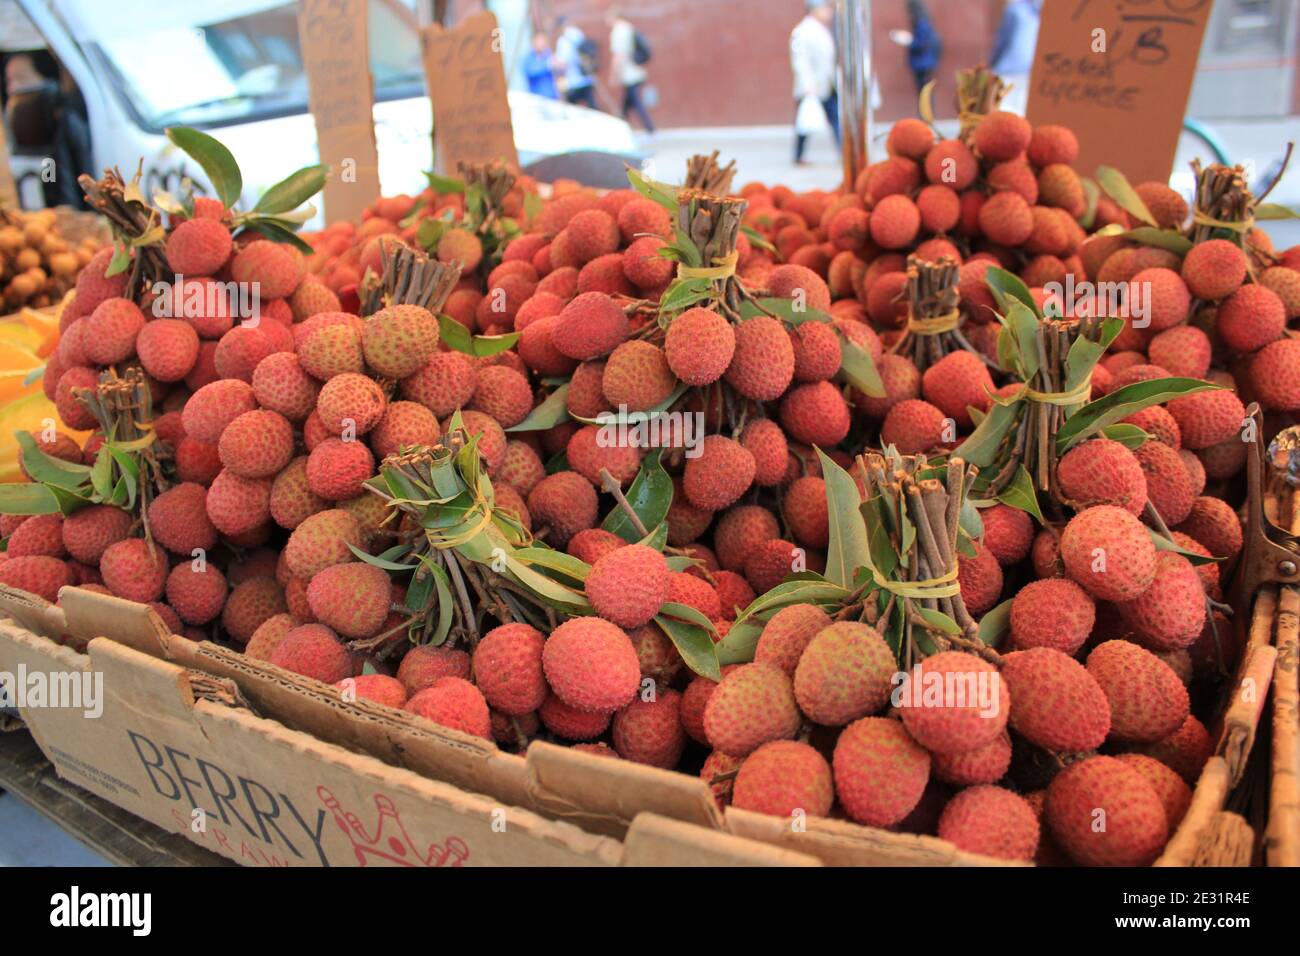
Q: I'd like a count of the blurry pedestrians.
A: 6